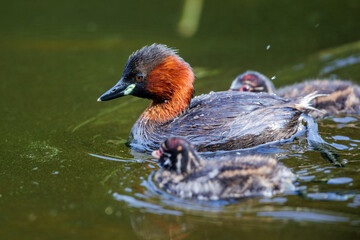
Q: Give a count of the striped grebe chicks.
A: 2